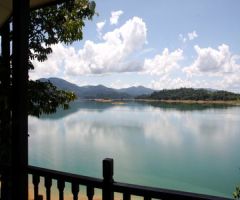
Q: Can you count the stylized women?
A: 0